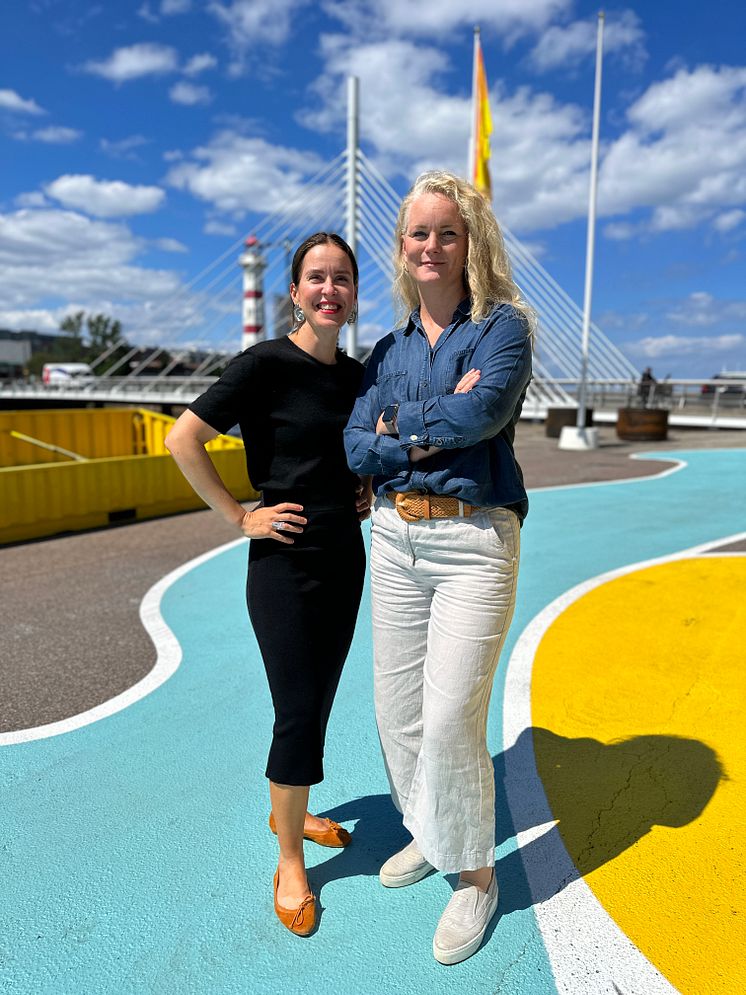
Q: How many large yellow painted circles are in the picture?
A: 1